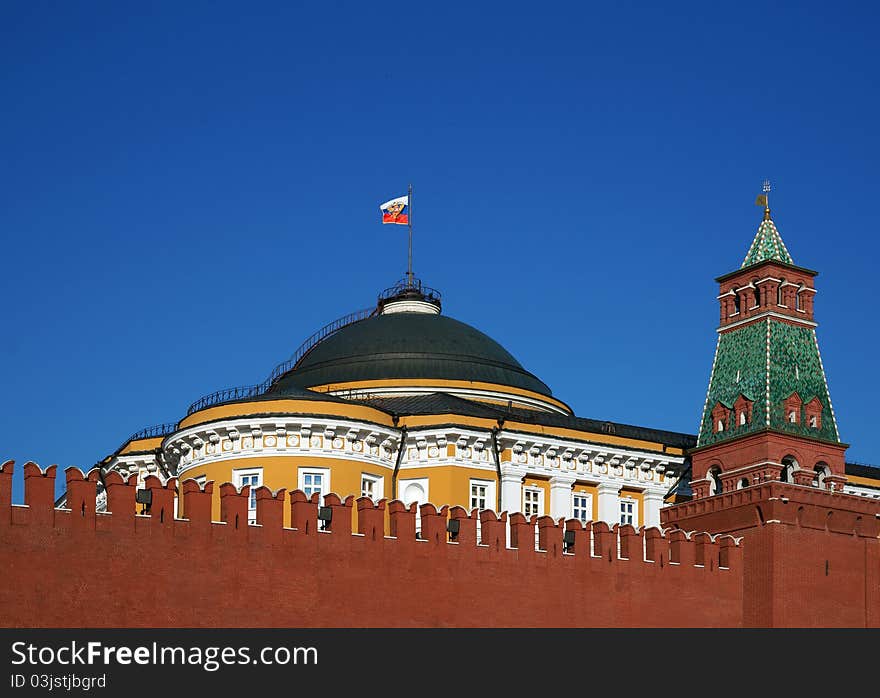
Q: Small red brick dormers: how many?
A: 4